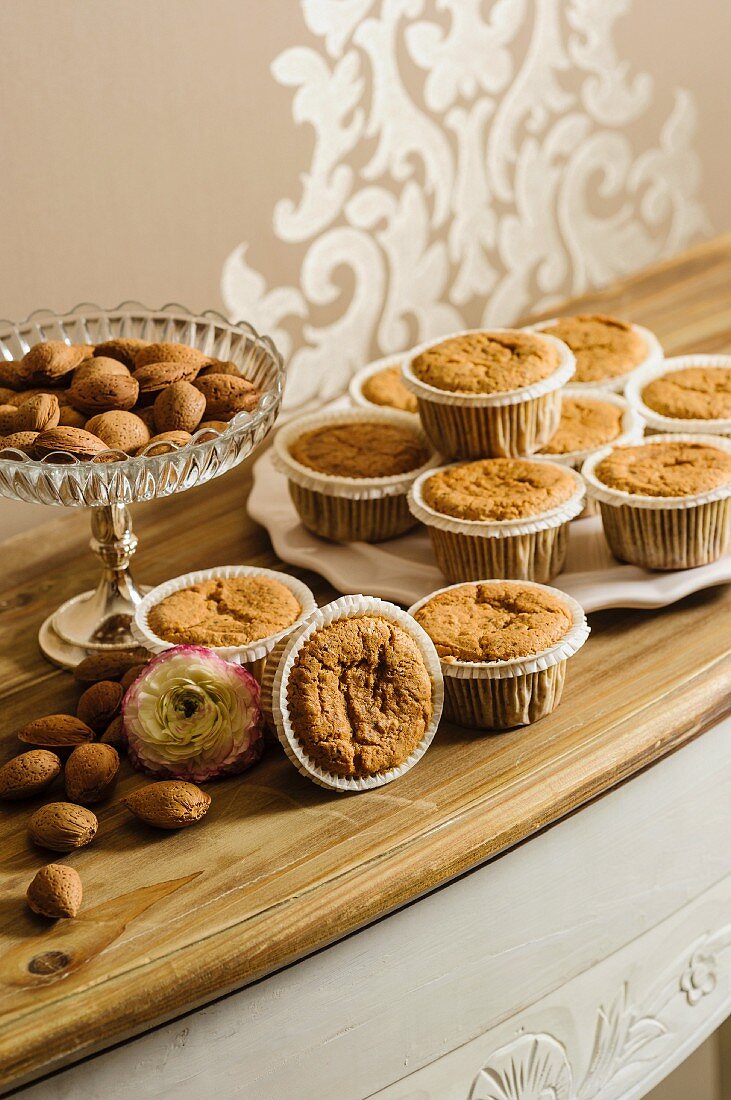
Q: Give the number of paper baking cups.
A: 11